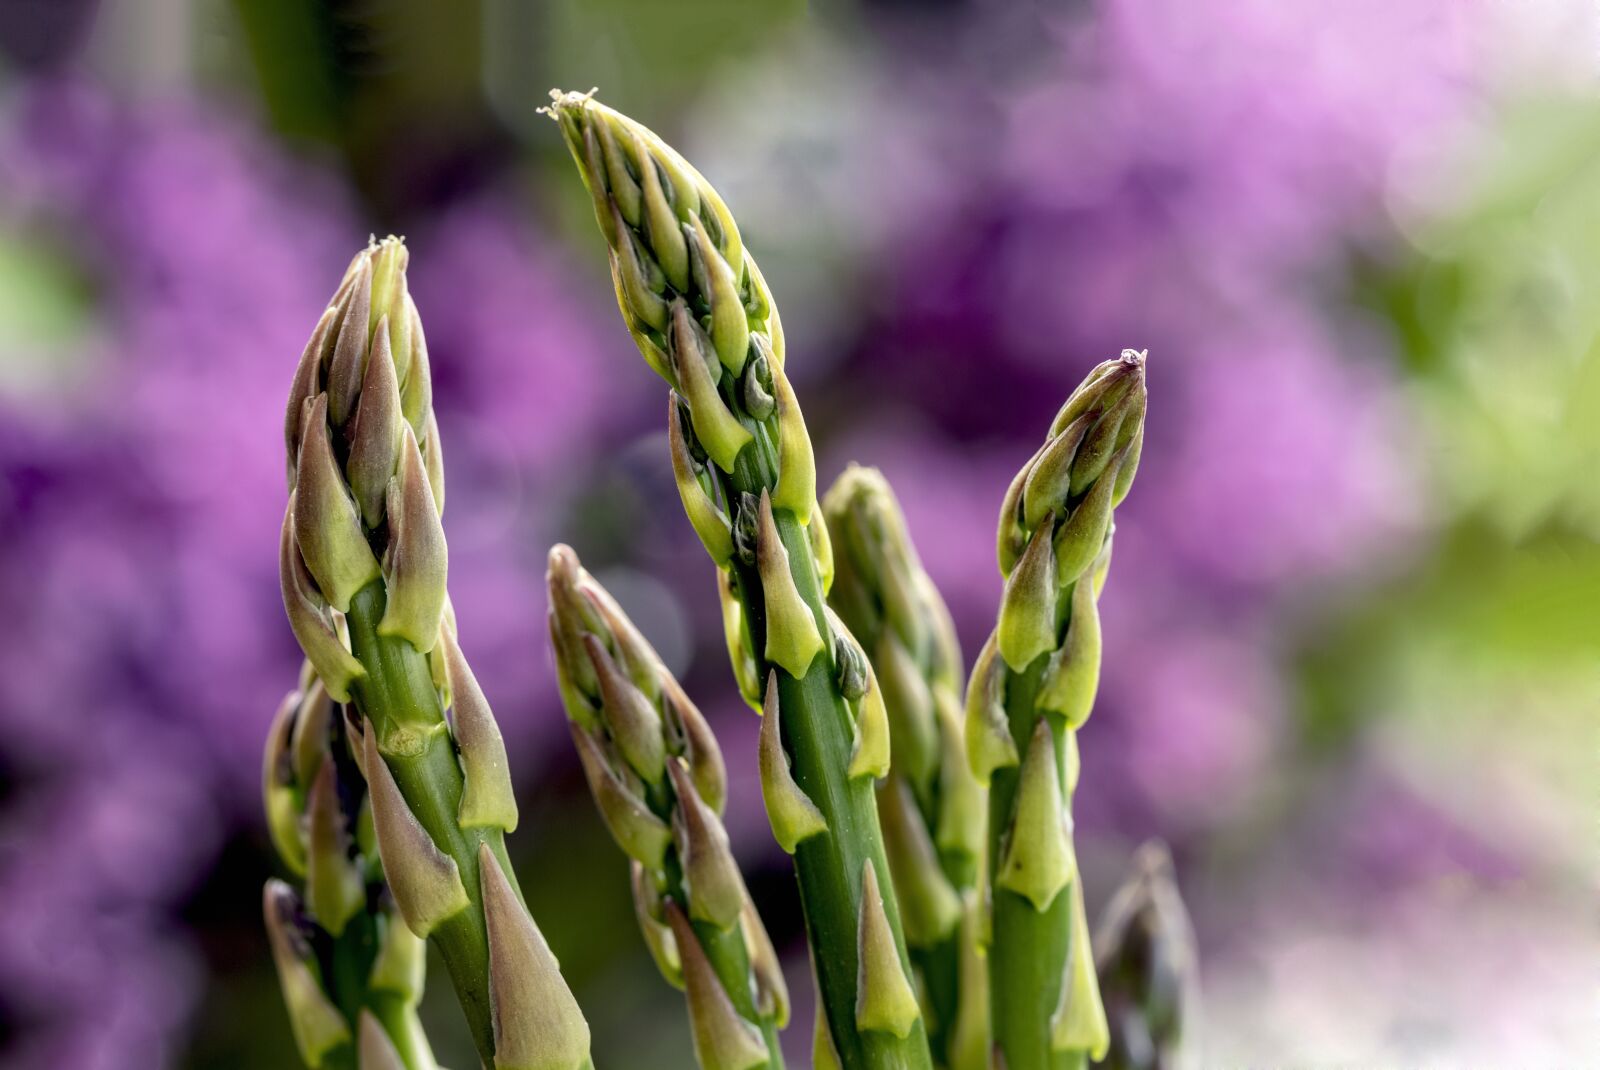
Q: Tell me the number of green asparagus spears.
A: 7